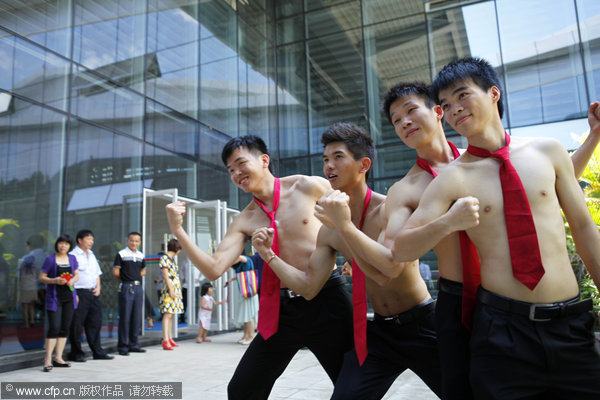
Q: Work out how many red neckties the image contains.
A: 4